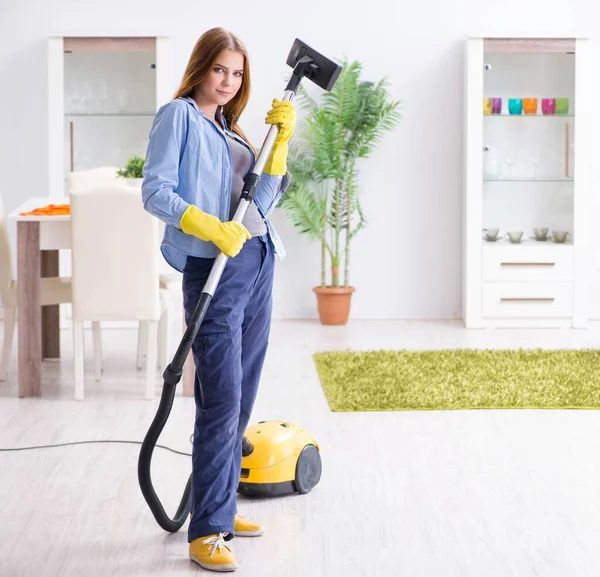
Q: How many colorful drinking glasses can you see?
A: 6